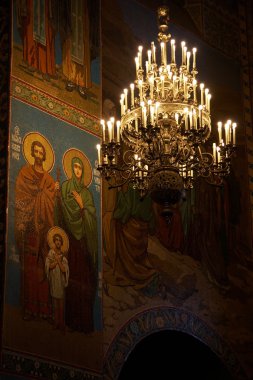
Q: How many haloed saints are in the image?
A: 3